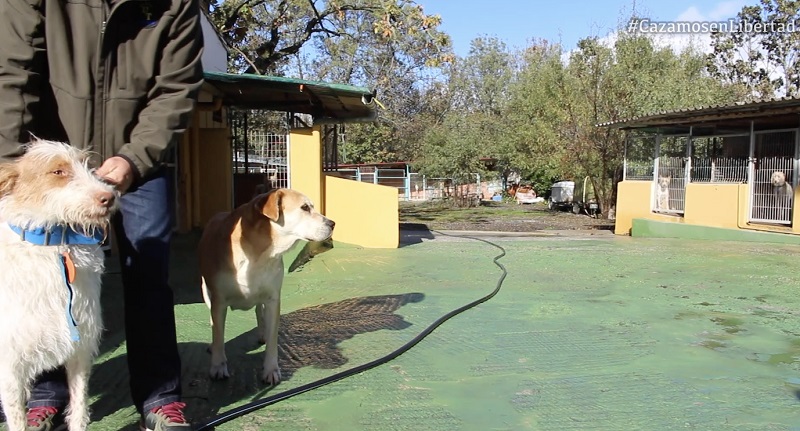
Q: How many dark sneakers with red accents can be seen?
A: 2